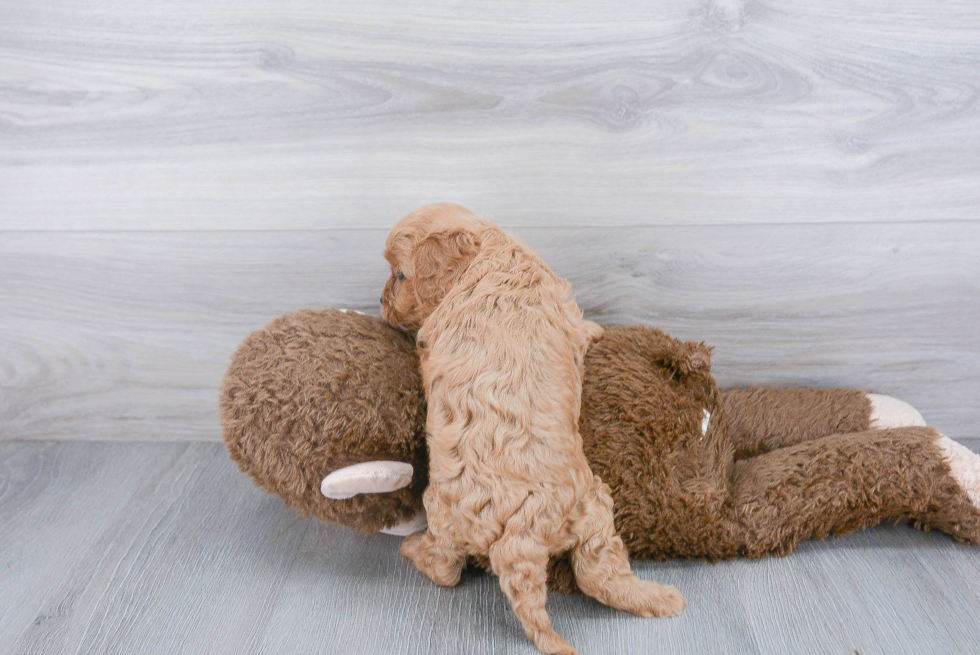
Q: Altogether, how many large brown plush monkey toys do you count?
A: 1